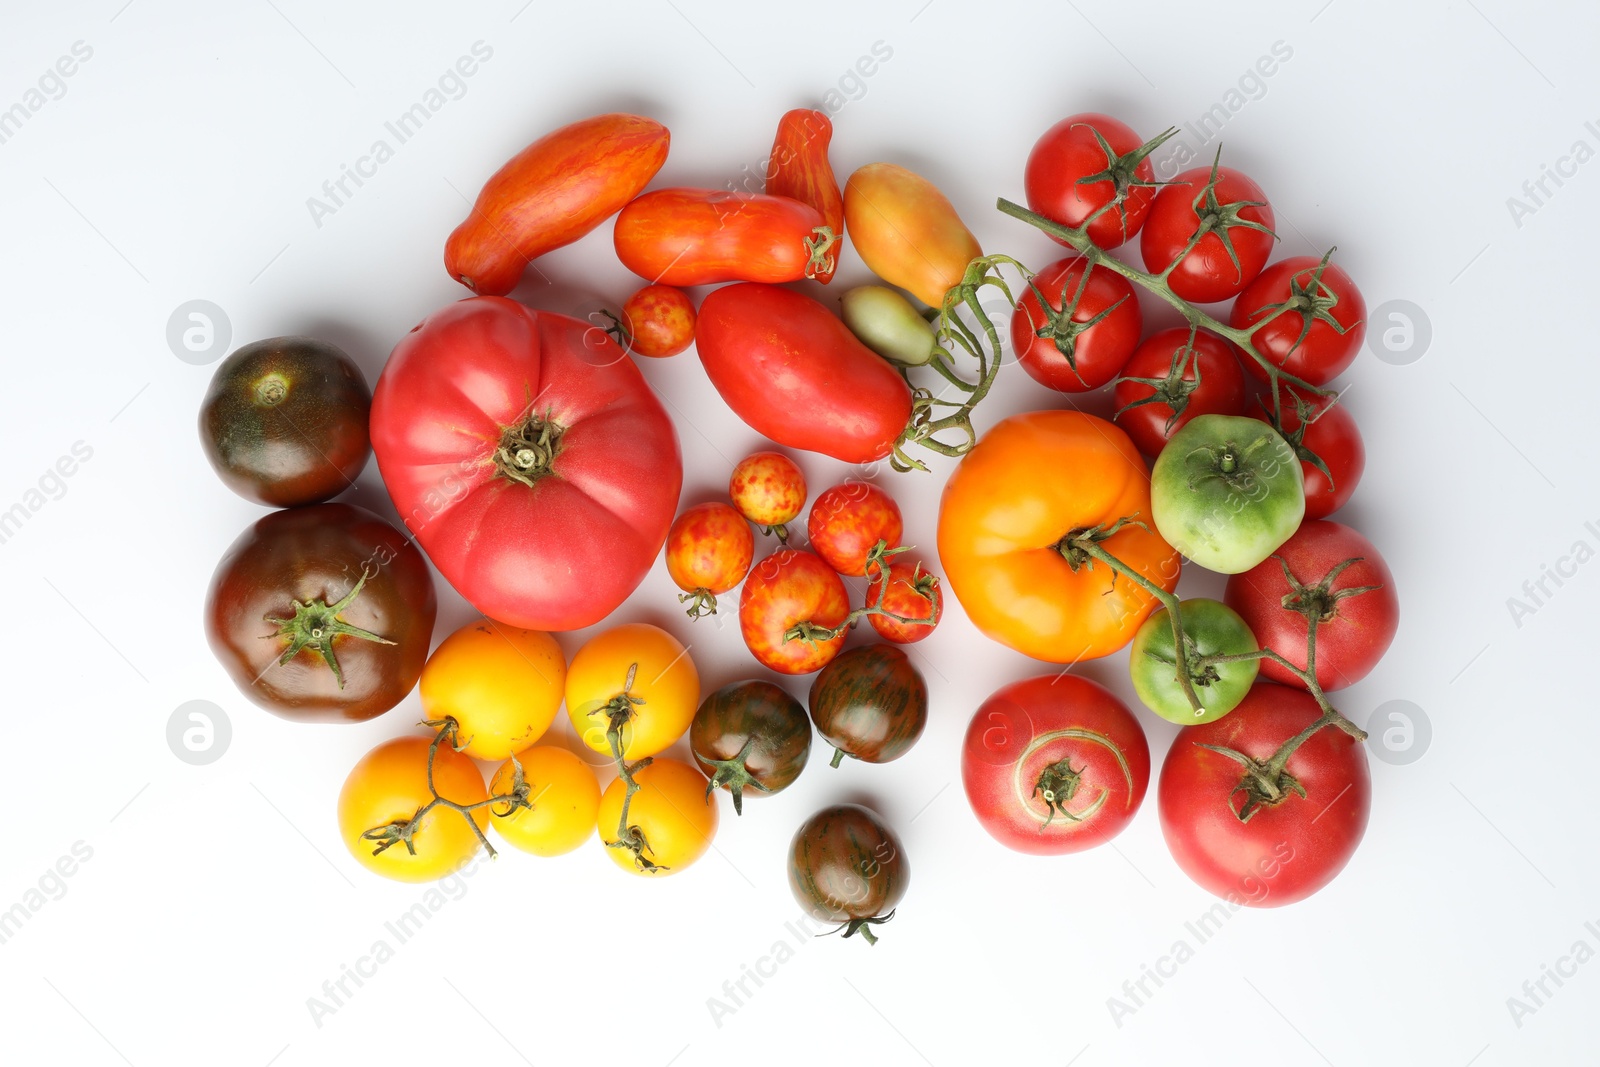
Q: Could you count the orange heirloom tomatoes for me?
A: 1